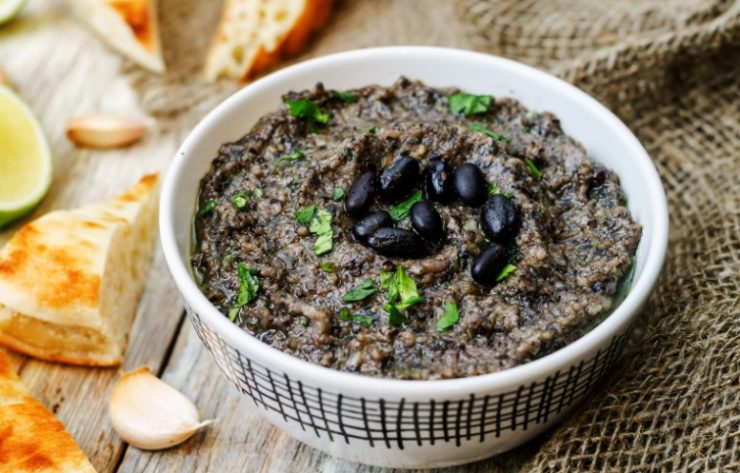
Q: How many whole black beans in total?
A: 9